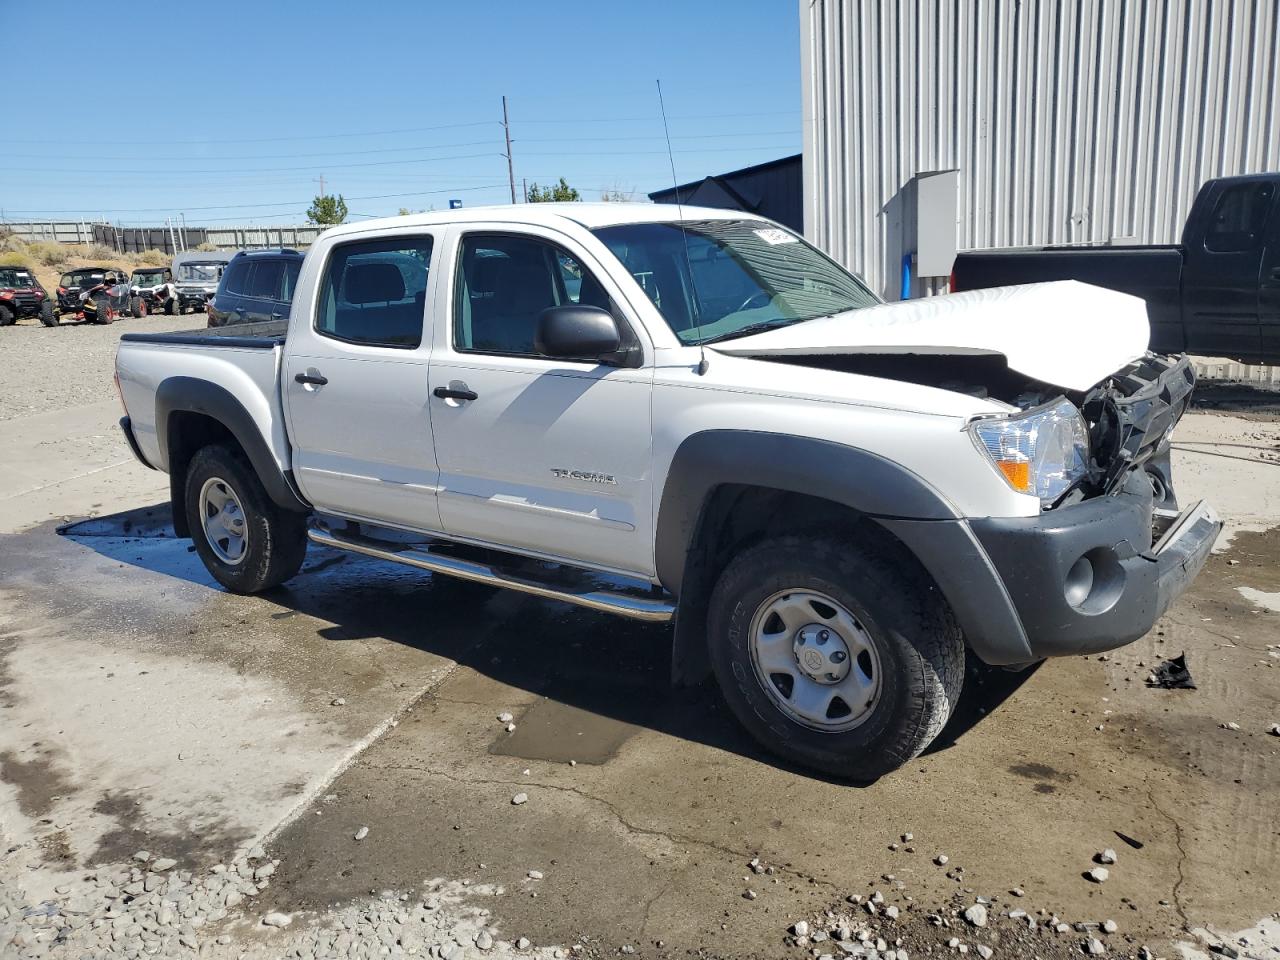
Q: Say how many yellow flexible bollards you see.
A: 0